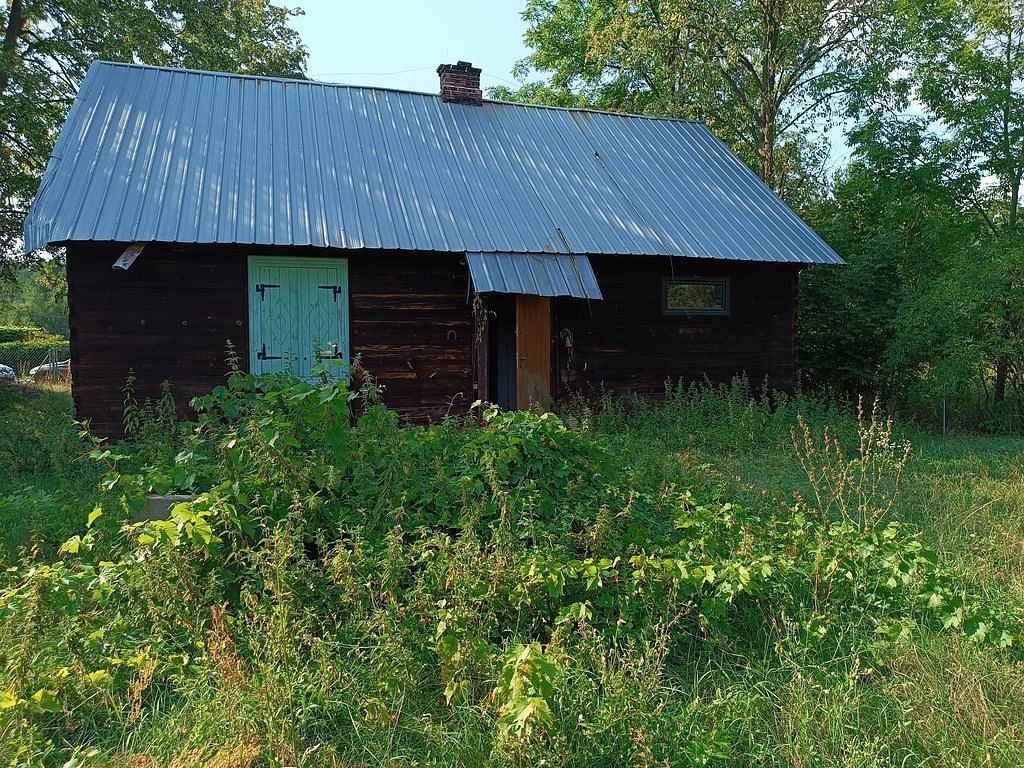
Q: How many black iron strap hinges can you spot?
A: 4